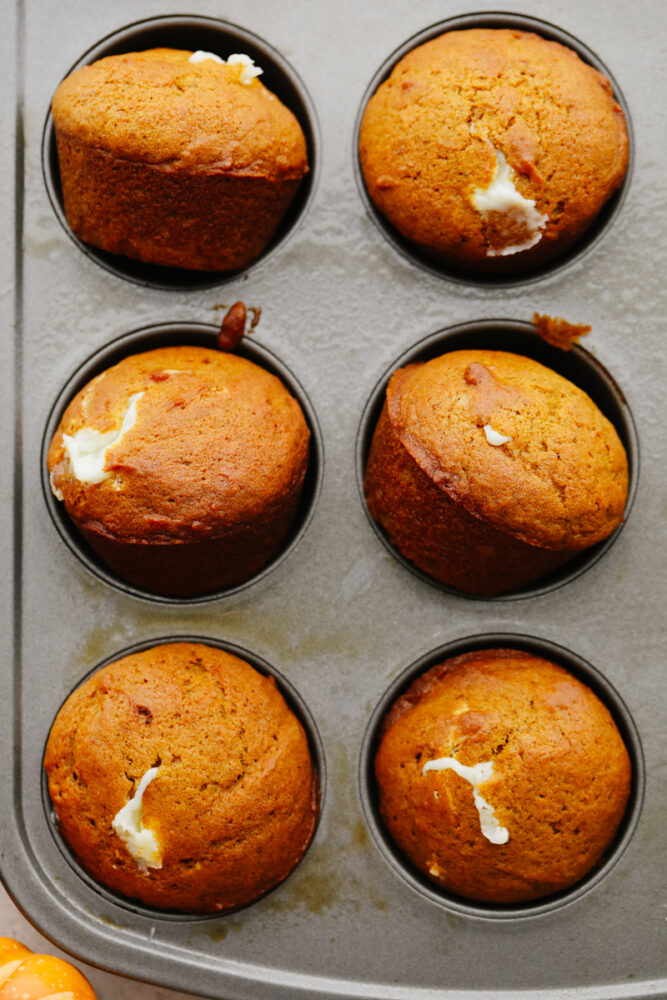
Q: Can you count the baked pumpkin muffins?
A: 6